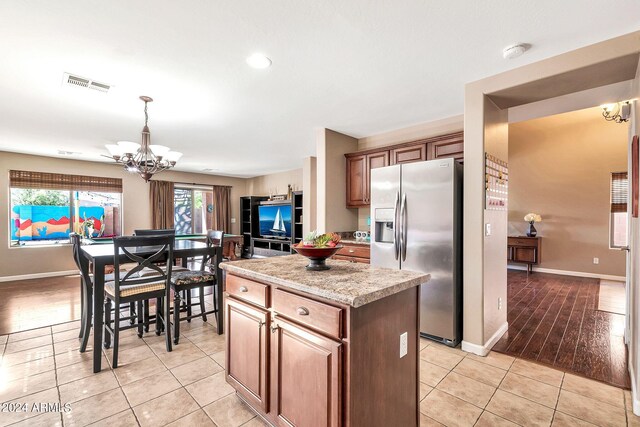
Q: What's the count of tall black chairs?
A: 4